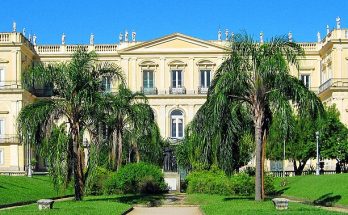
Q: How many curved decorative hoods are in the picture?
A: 3